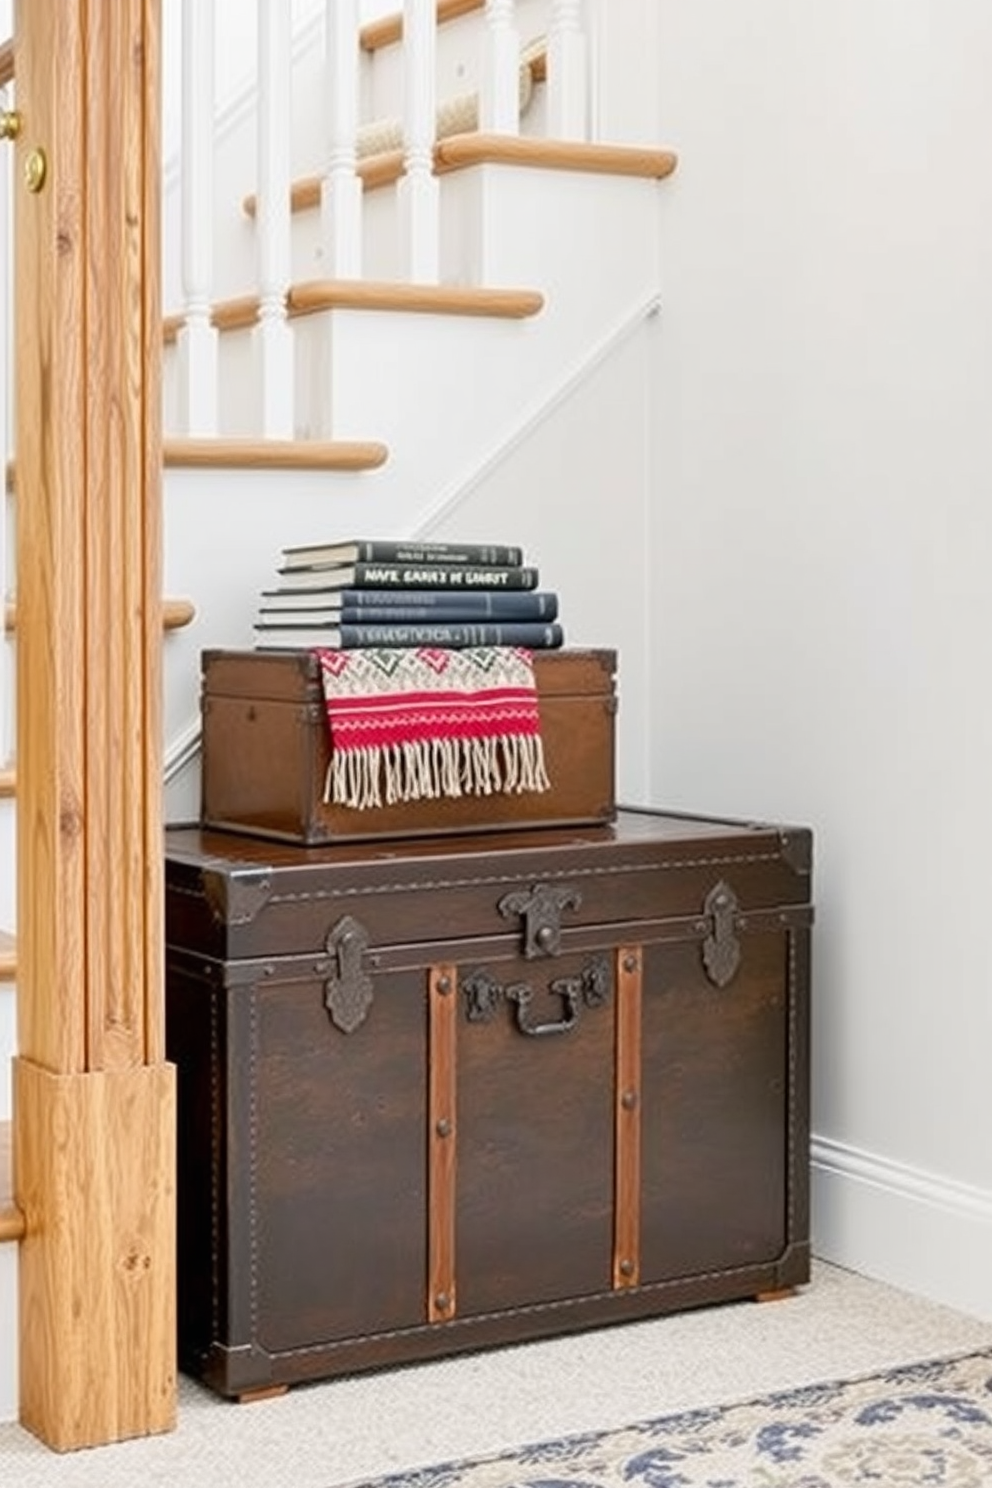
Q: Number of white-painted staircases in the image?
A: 1